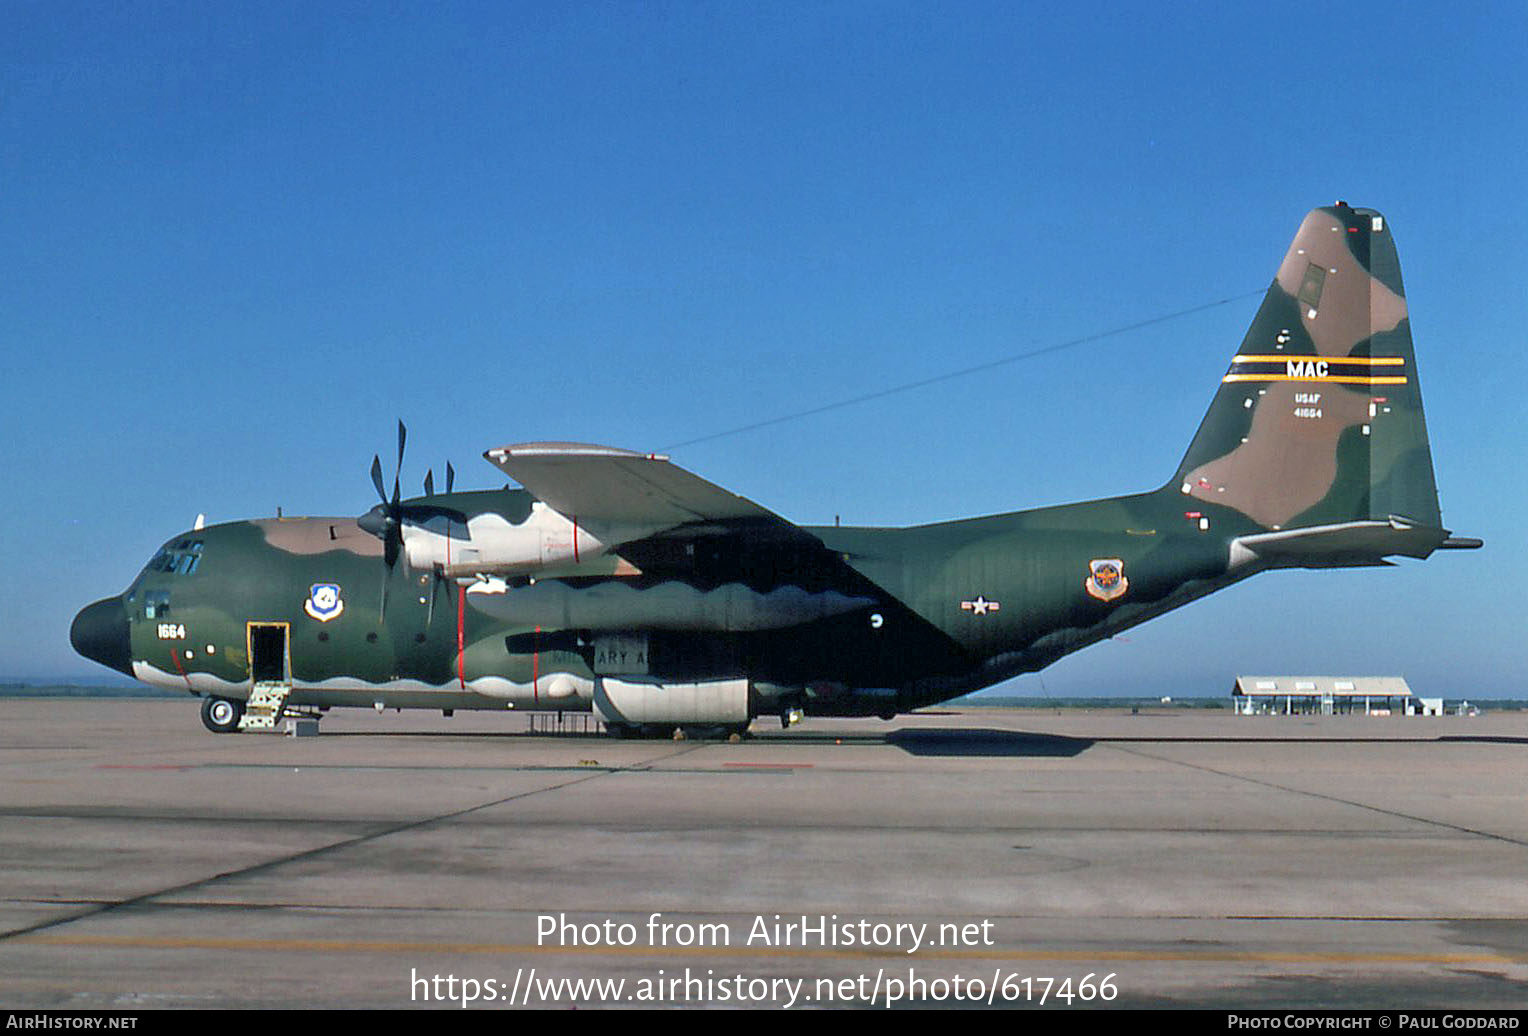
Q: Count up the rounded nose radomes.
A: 1